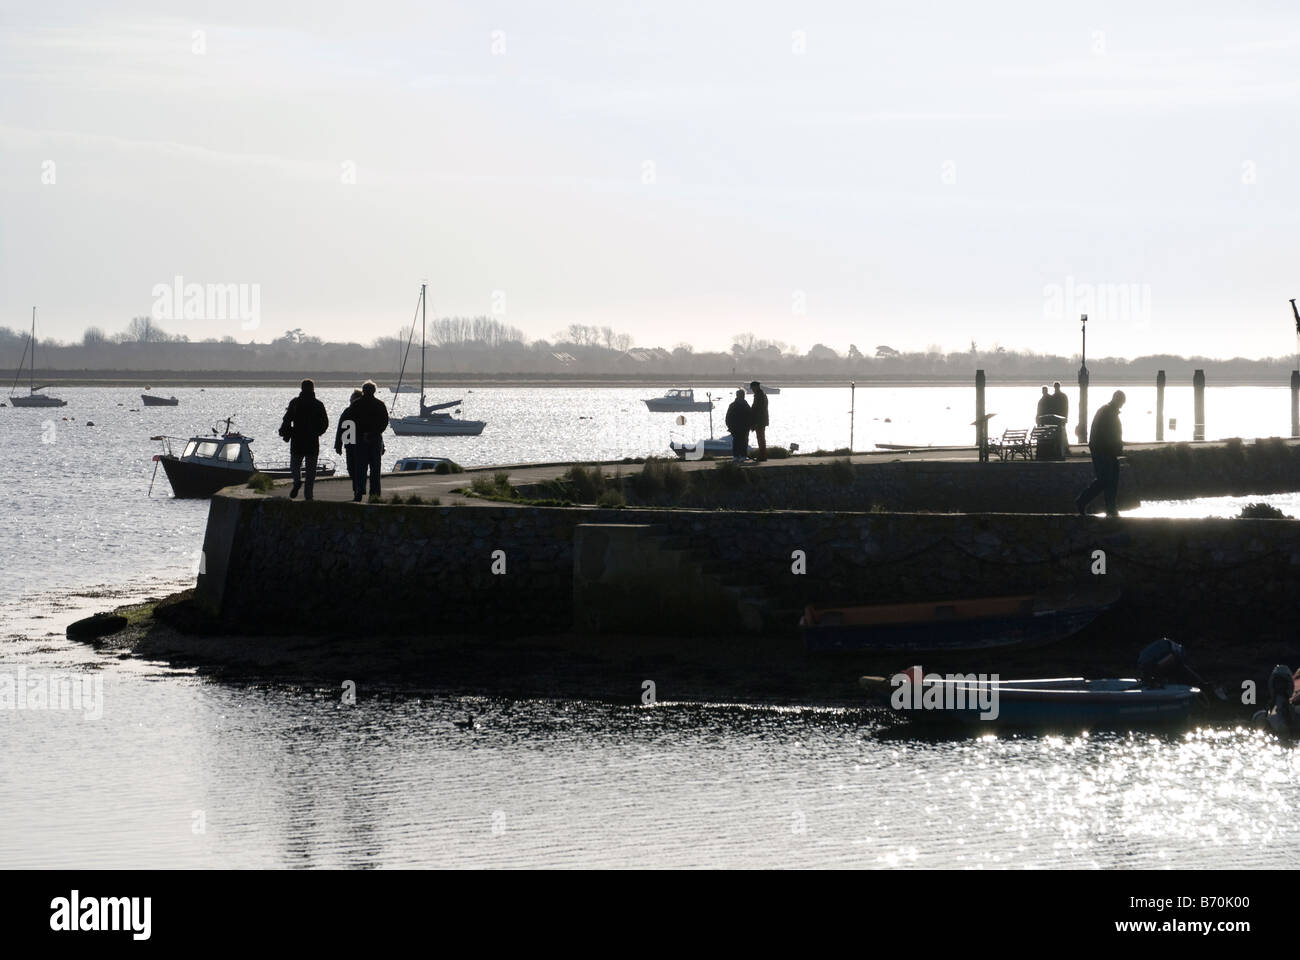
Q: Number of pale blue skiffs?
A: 1